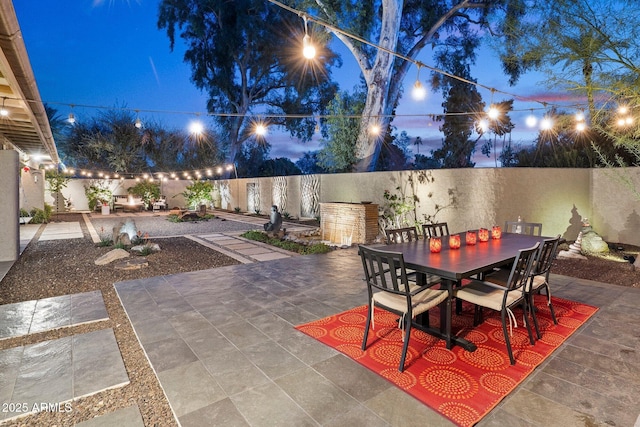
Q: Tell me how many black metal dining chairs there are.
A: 6